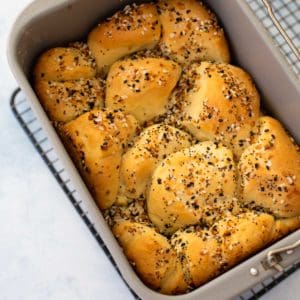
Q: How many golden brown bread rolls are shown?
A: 12